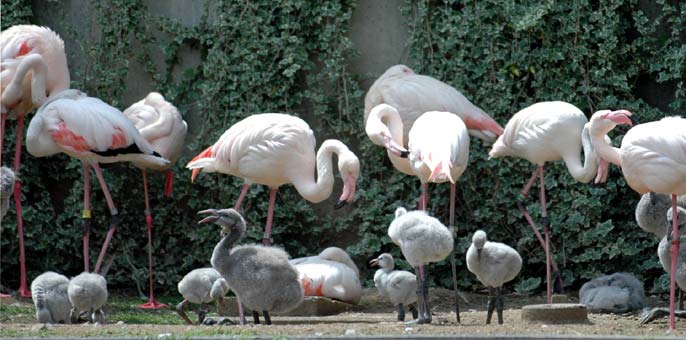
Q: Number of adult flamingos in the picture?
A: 9